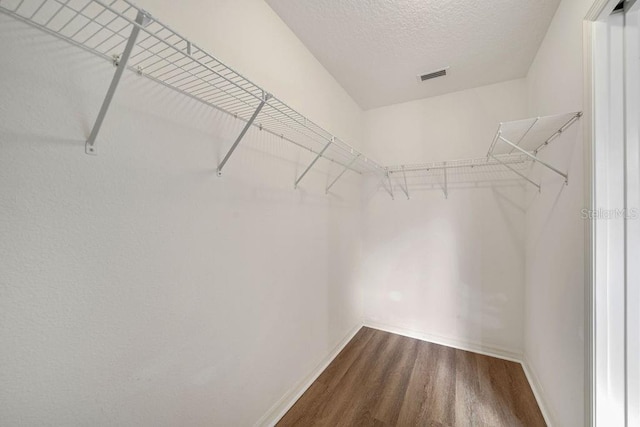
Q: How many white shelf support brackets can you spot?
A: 9